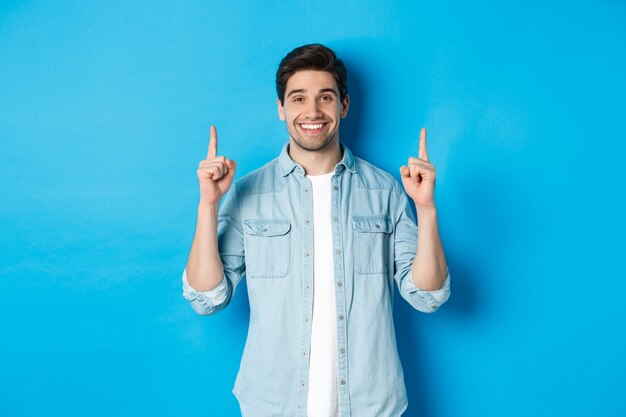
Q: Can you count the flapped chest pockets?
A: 2